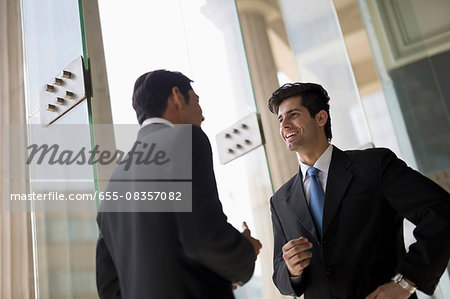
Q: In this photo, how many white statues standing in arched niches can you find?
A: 0